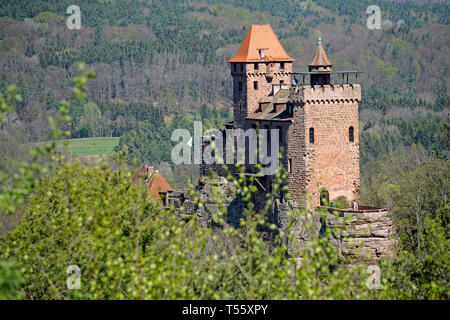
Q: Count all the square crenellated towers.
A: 1